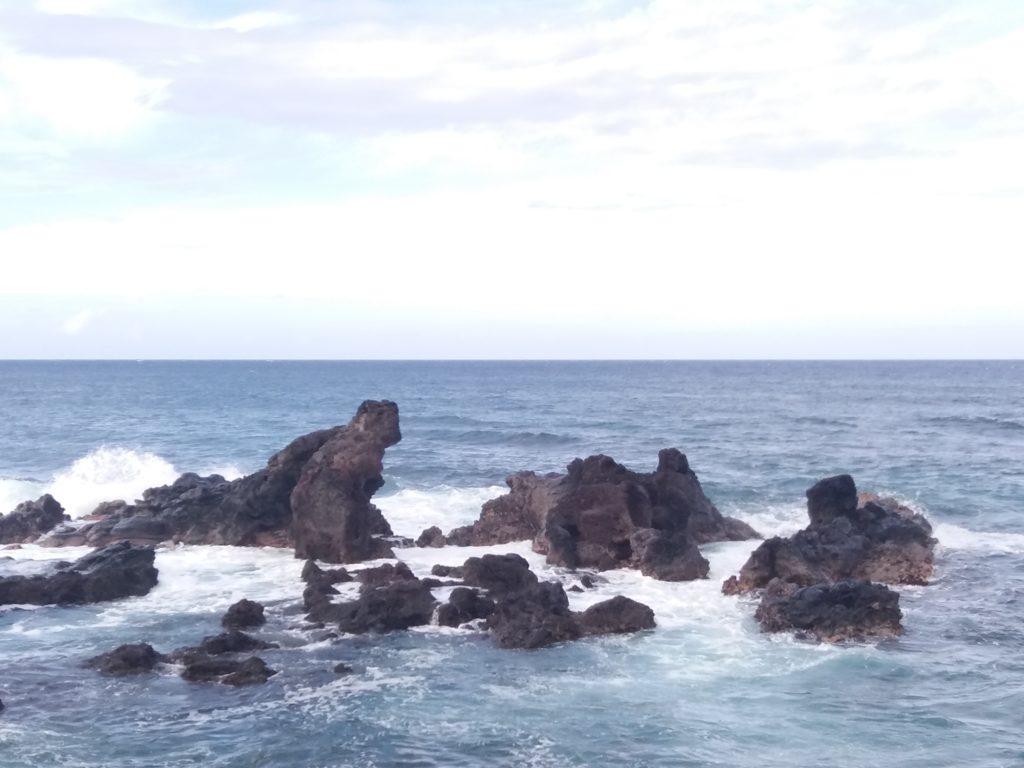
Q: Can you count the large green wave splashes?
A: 0